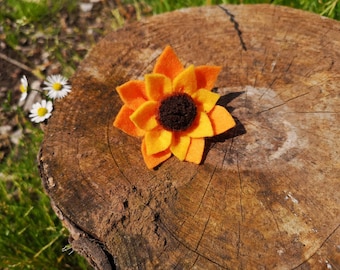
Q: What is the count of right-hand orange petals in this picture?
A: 3